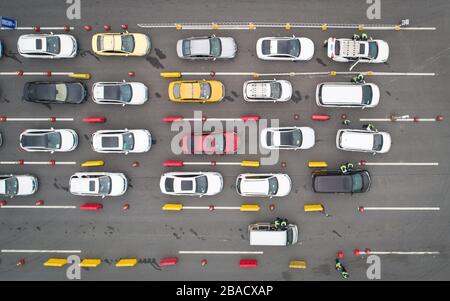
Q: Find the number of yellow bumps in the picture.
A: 12